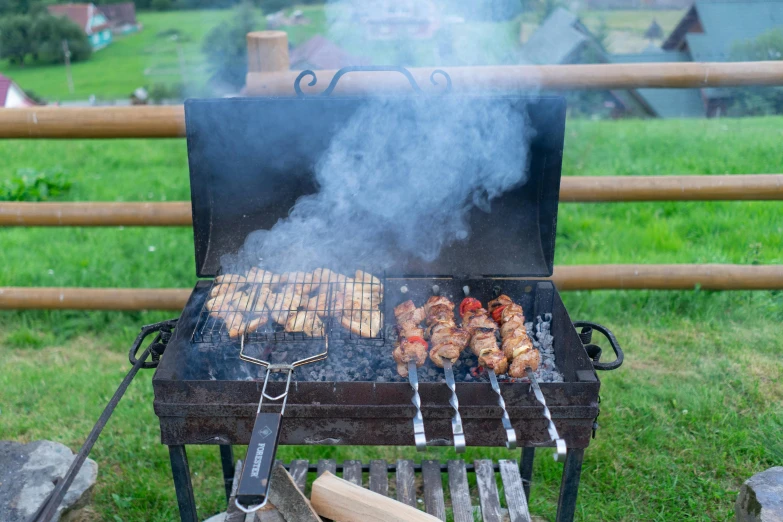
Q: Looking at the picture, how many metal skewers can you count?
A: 4